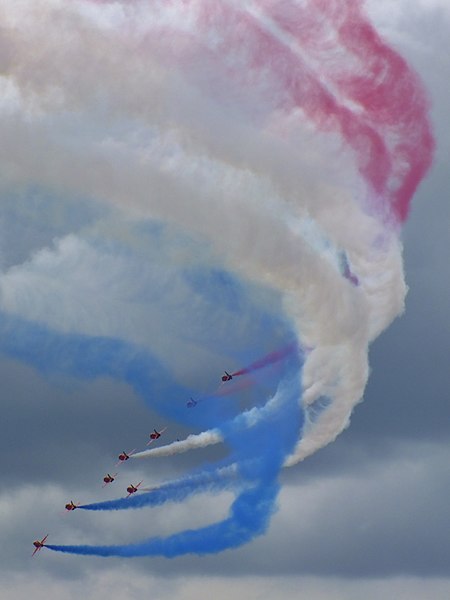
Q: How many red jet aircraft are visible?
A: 8